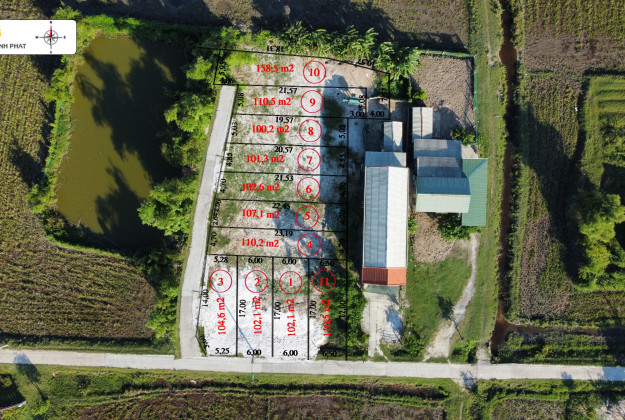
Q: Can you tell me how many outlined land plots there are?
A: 11